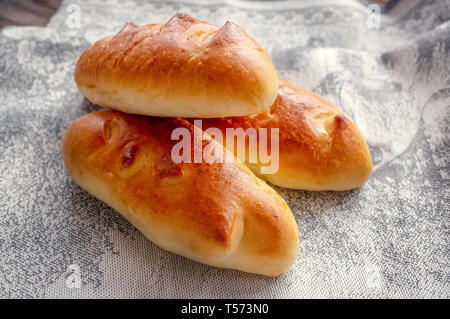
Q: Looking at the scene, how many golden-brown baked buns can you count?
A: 3